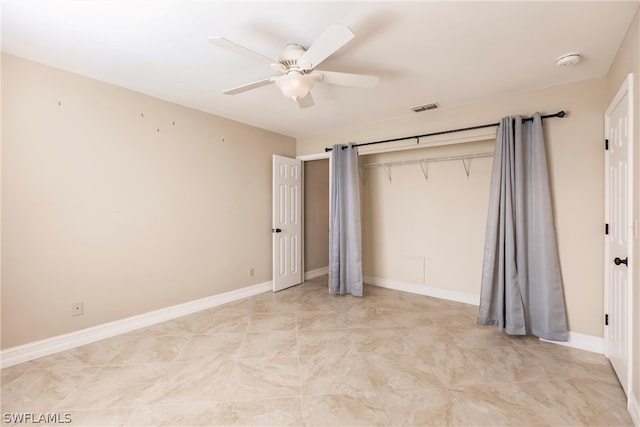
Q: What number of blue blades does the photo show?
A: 0